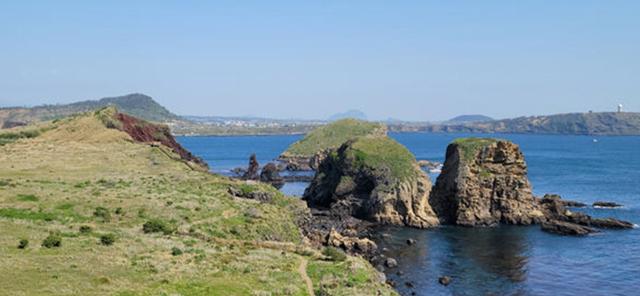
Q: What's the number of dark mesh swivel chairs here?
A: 0